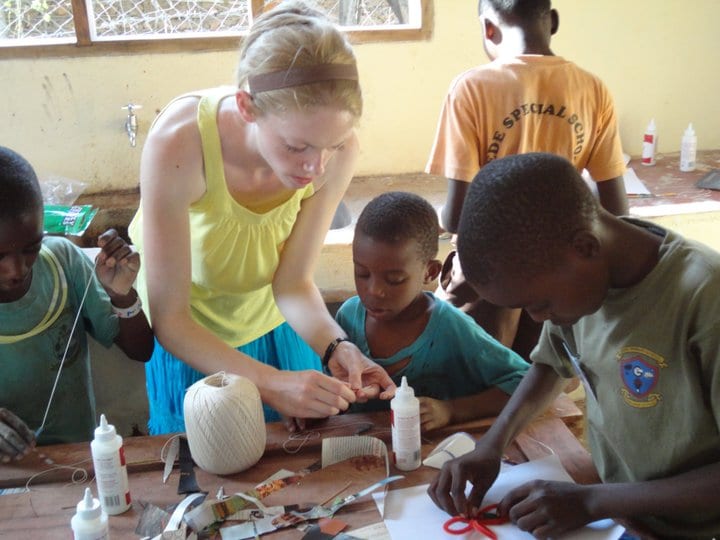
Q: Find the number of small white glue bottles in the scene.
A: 5